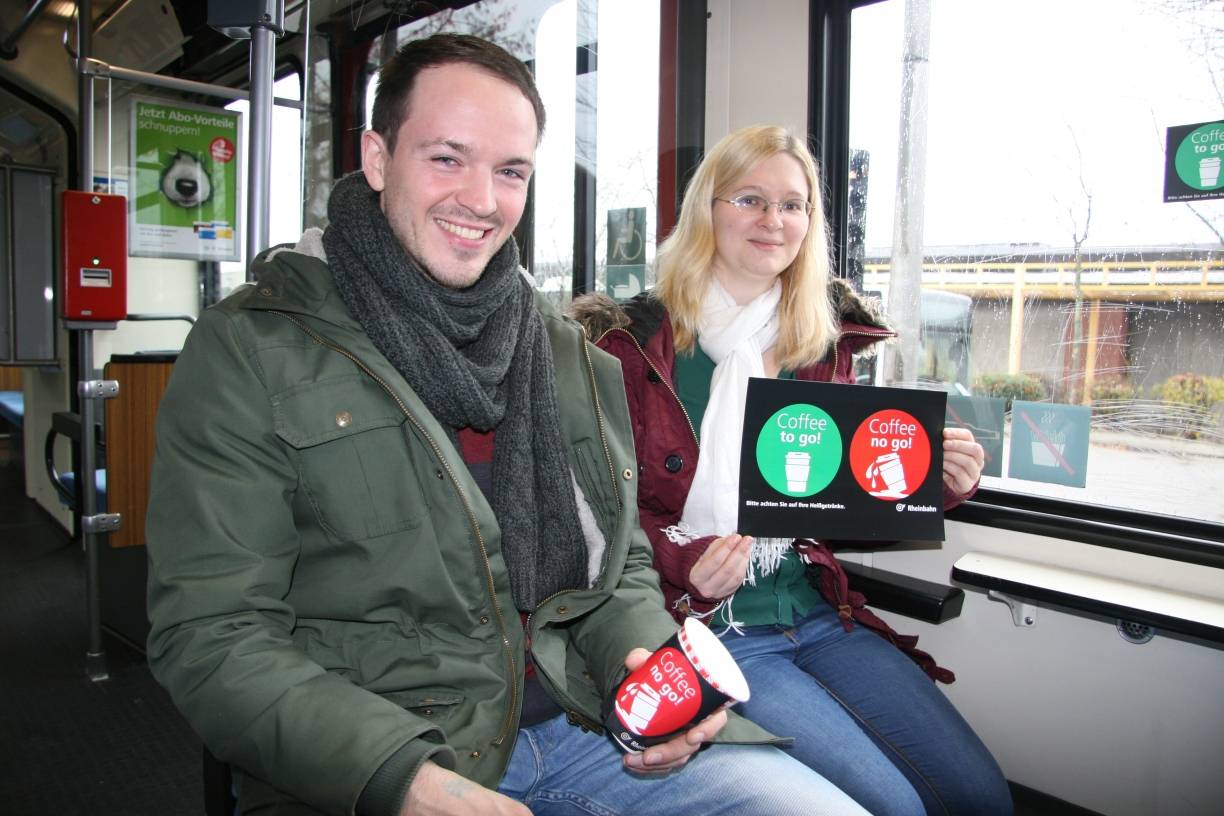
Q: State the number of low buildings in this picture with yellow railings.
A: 1